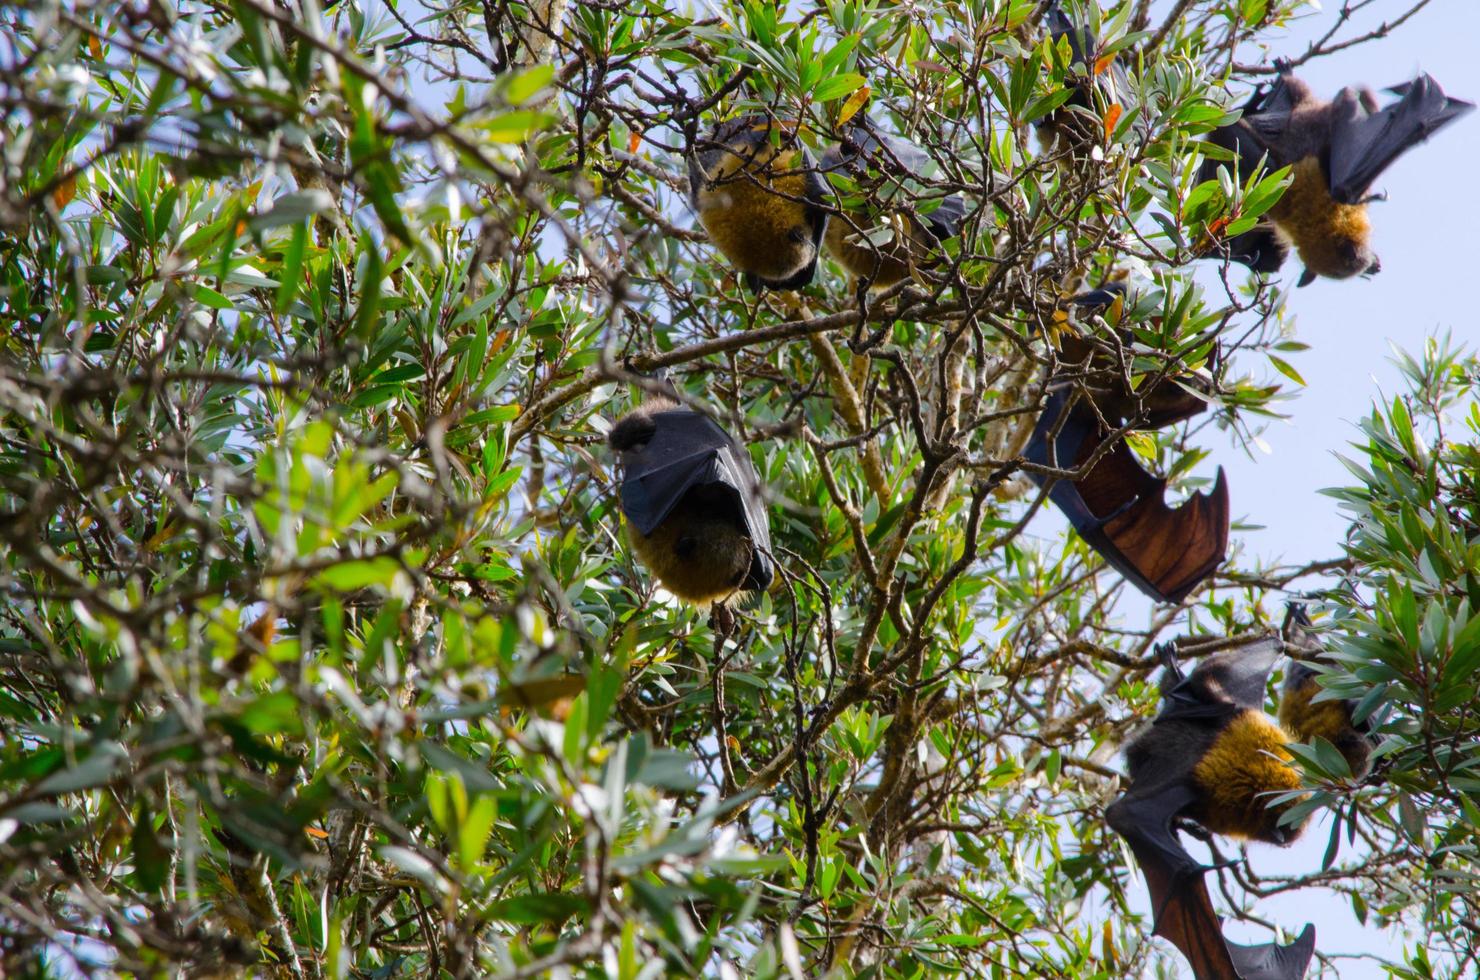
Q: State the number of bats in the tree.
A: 9